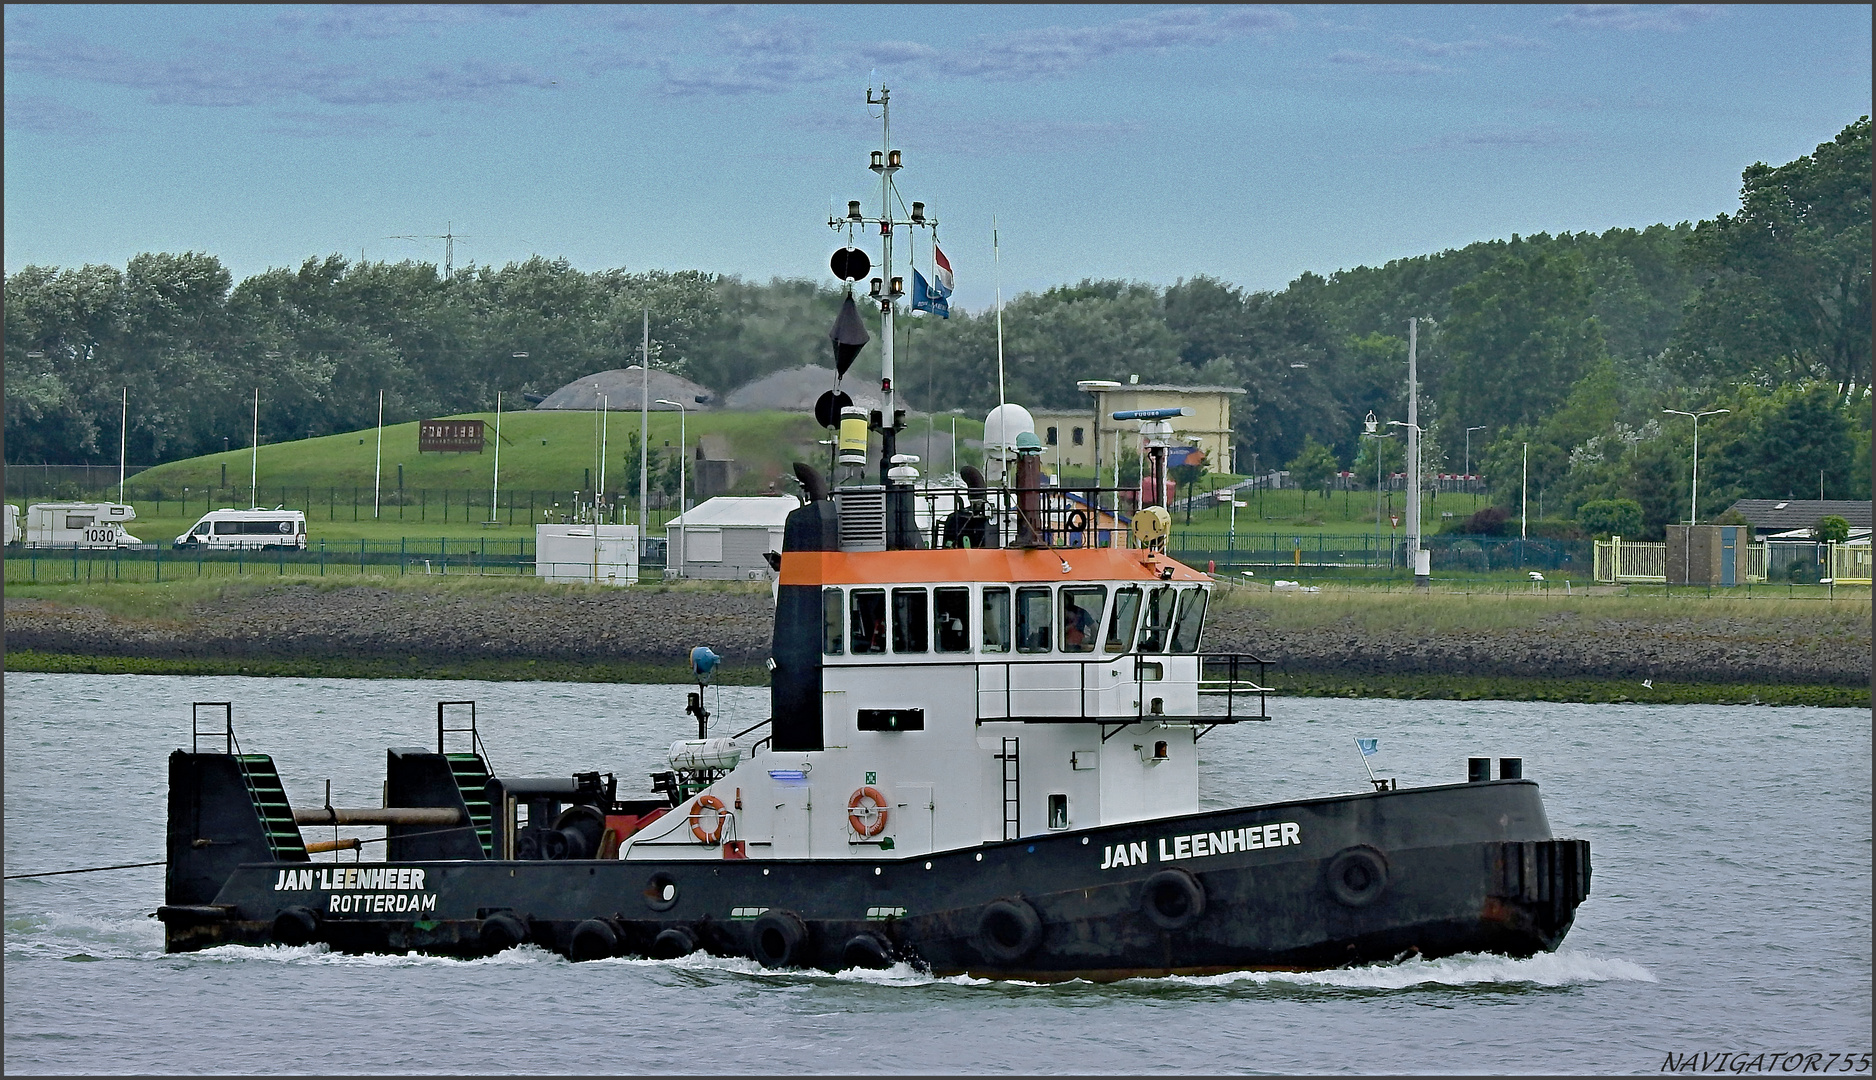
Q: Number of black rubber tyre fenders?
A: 9